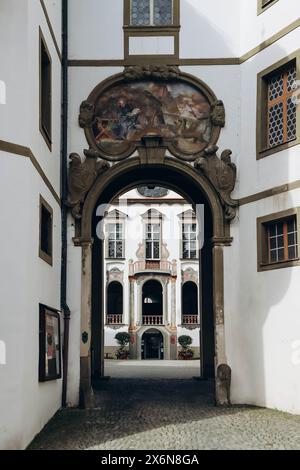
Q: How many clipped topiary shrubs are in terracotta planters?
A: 2